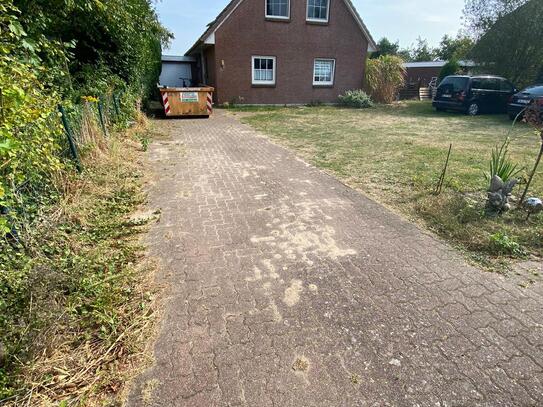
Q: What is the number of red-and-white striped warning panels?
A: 2